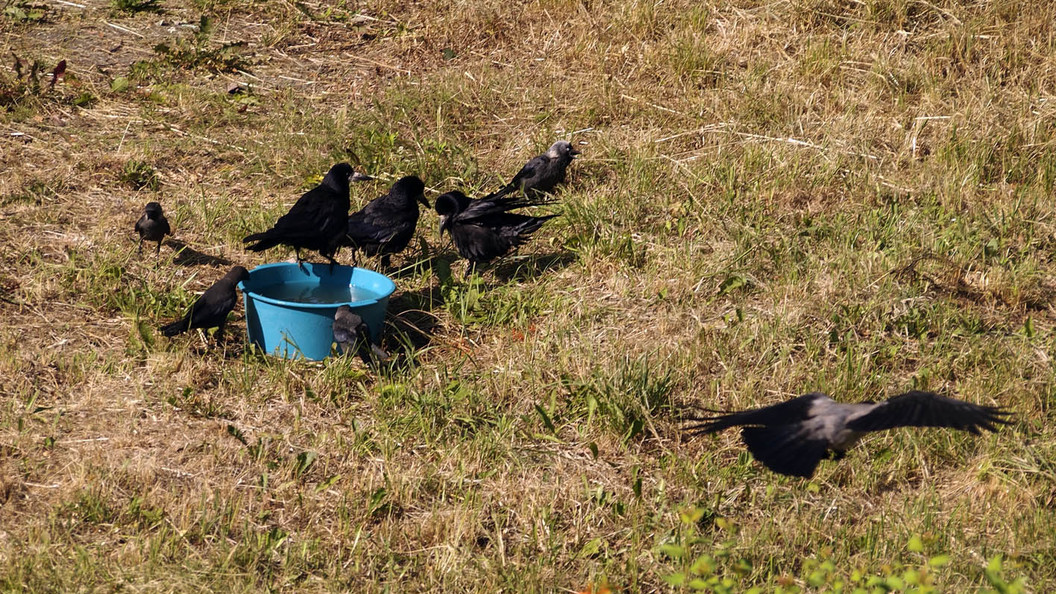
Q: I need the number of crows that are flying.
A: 1